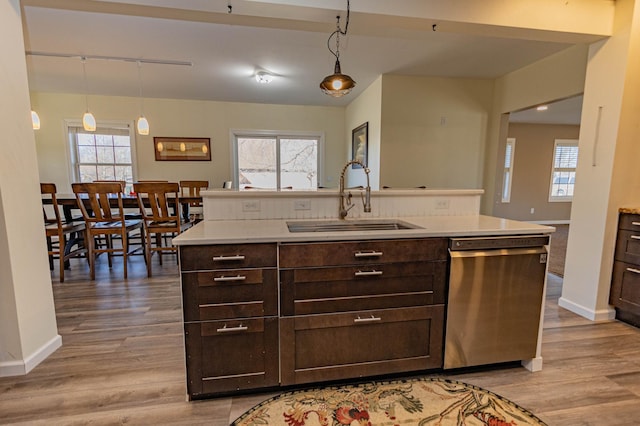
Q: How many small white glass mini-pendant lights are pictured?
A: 3